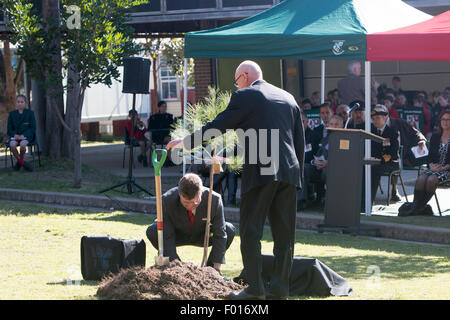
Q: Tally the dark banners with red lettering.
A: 2